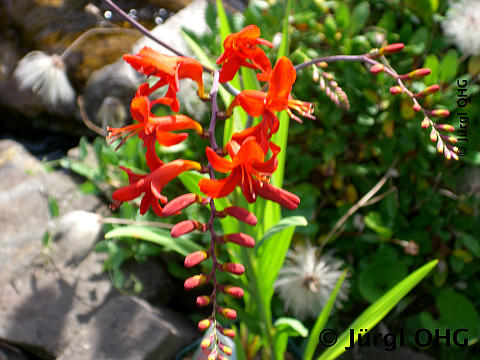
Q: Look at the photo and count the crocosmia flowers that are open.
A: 6